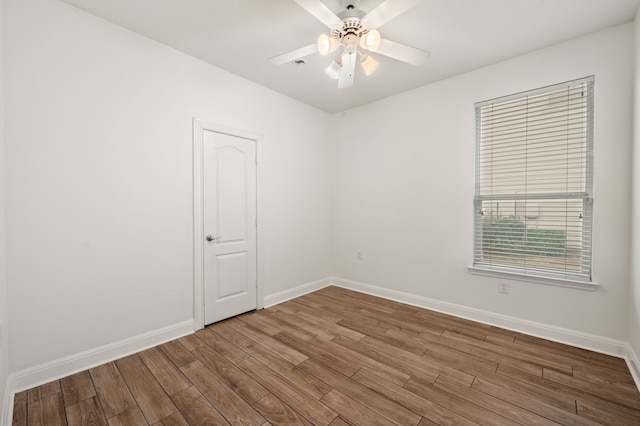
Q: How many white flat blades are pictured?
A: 5